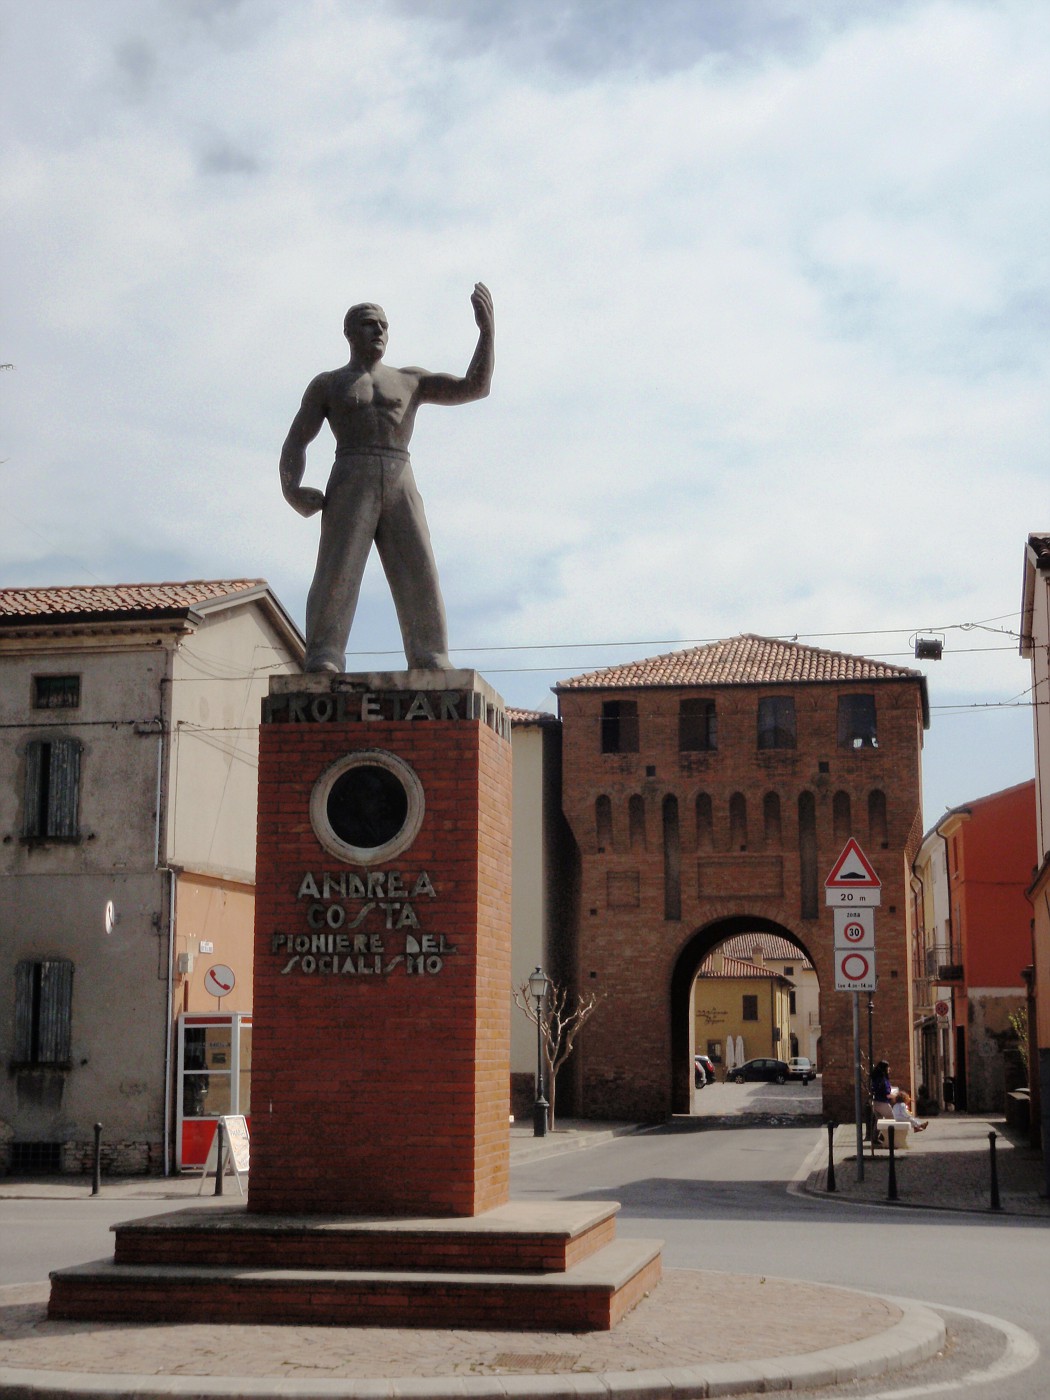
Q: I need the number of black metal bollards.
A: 5